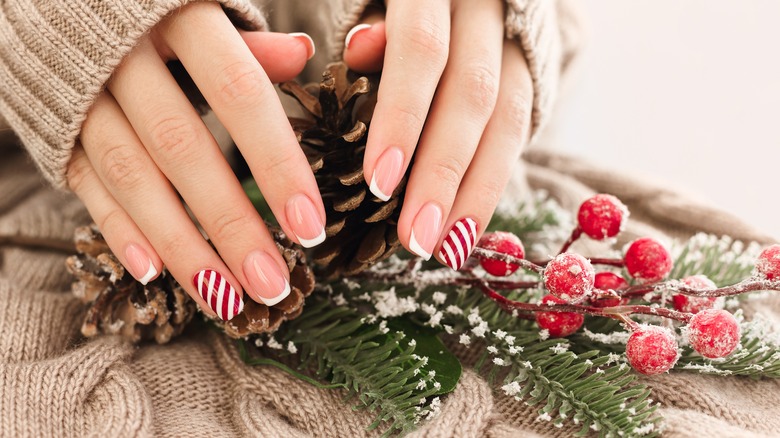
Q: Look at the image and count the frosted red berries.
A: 10